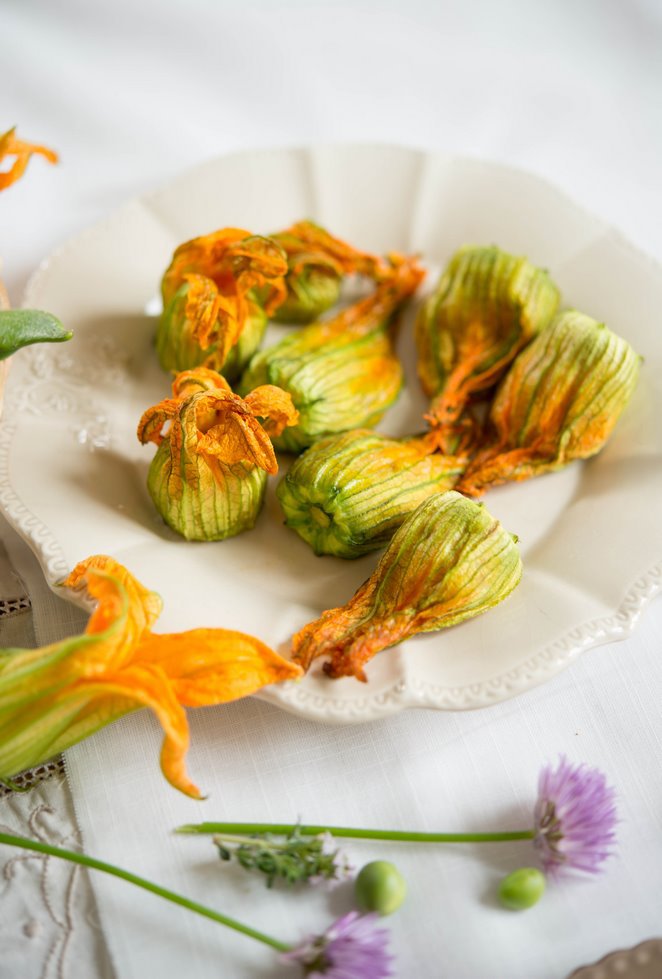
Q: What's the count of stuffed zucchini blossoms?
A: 8